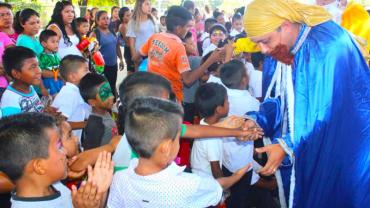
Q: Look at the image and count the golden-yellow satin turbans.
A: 1